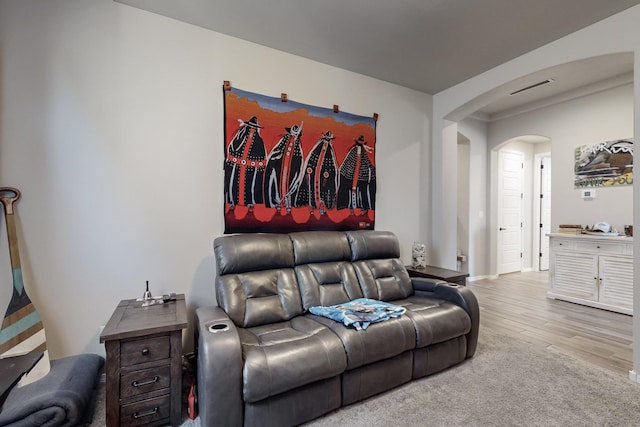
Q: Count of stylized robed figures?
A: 4